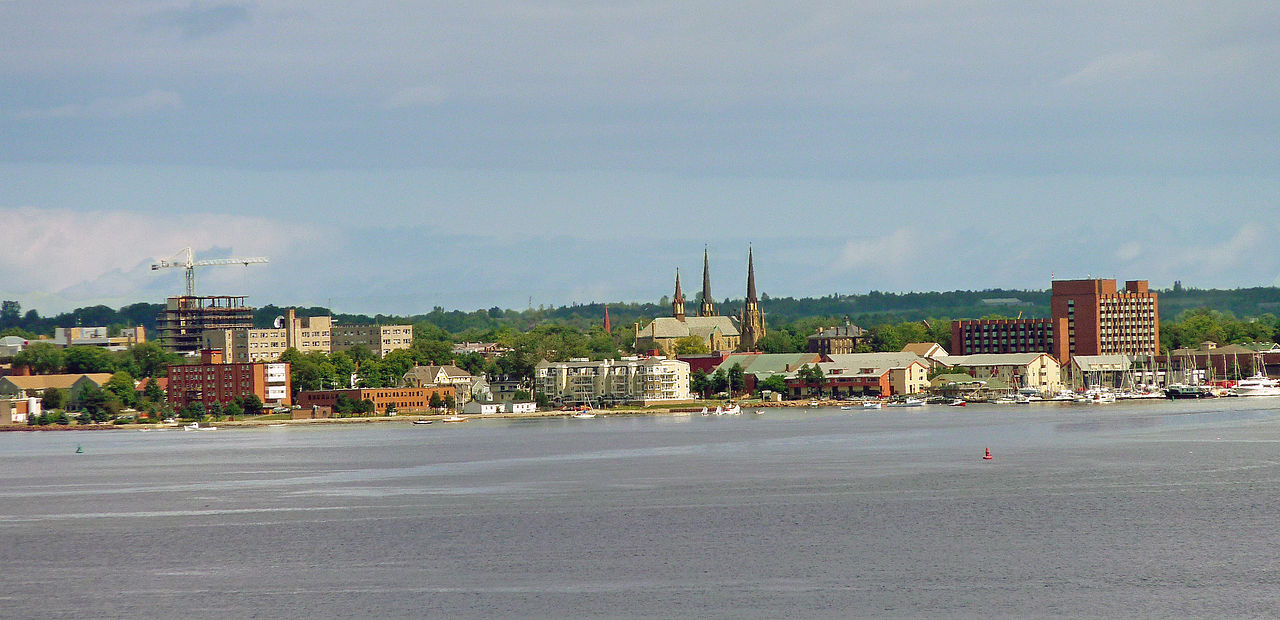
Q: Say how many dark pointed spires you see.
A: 3